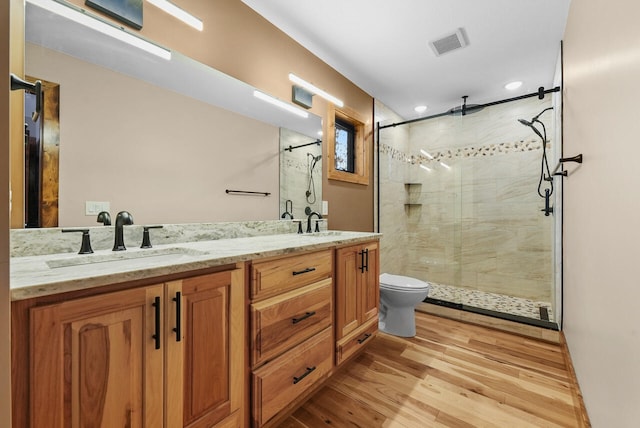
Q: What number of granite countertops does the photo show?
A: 1